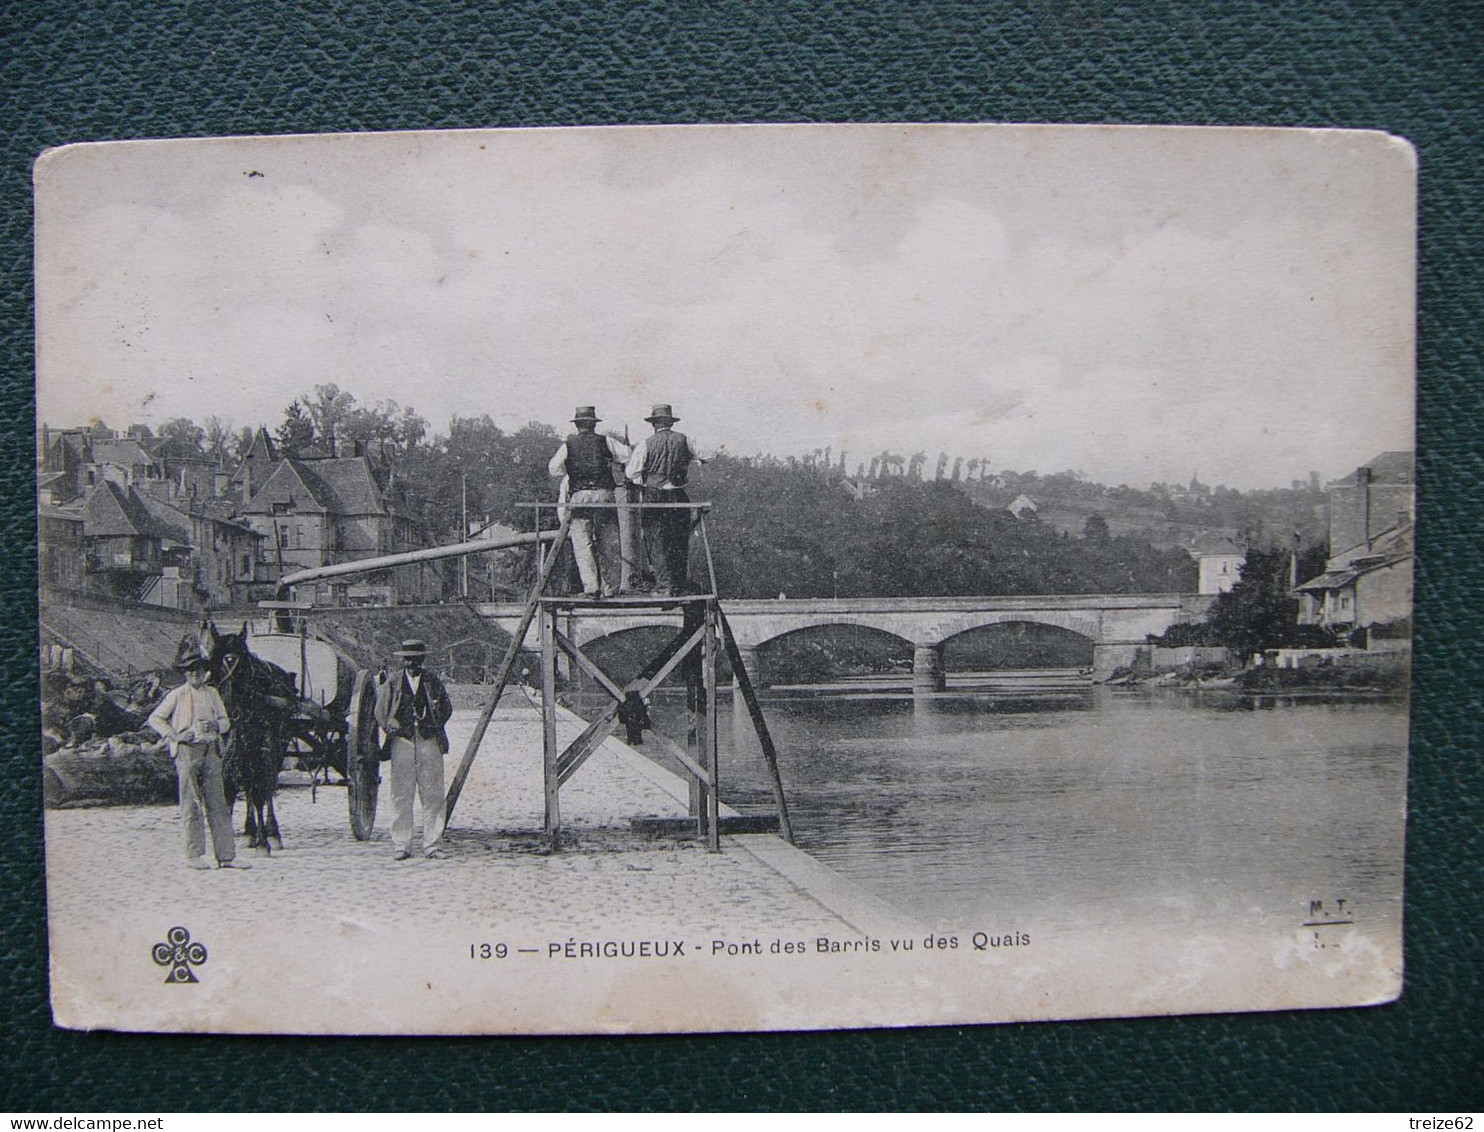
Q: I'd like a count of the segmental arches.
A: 3